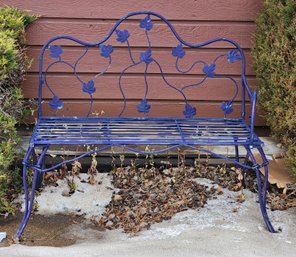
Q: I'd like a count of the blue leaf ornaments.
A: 13